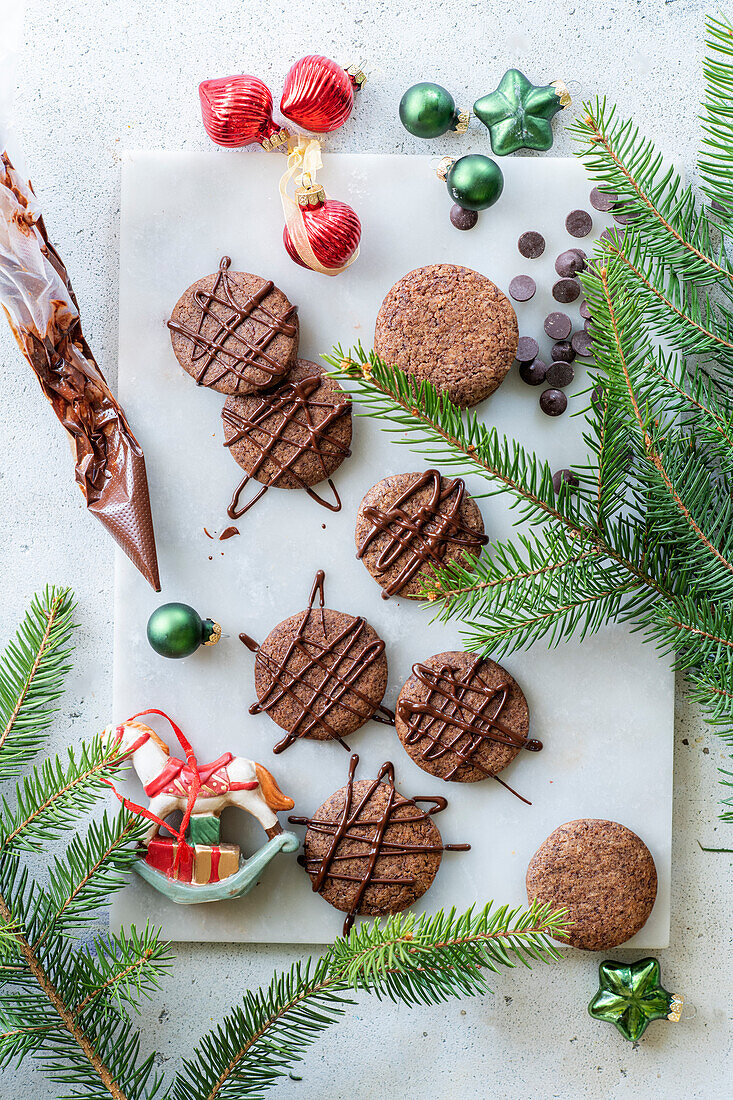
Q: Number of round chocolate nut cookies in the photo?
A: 8